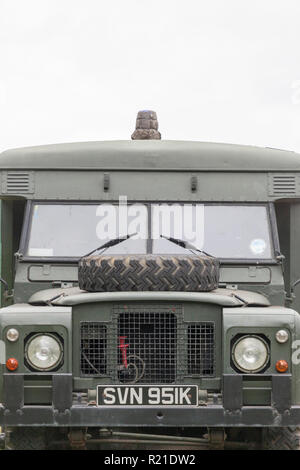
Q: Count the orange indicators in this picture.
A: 2